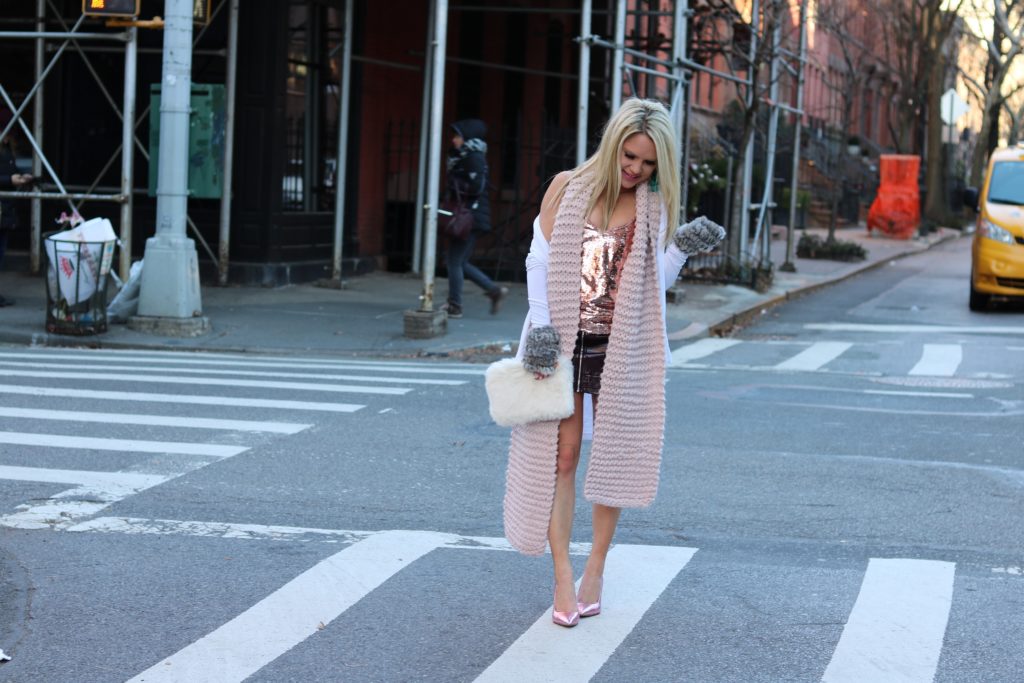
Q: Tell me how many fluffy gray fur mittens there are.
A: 2